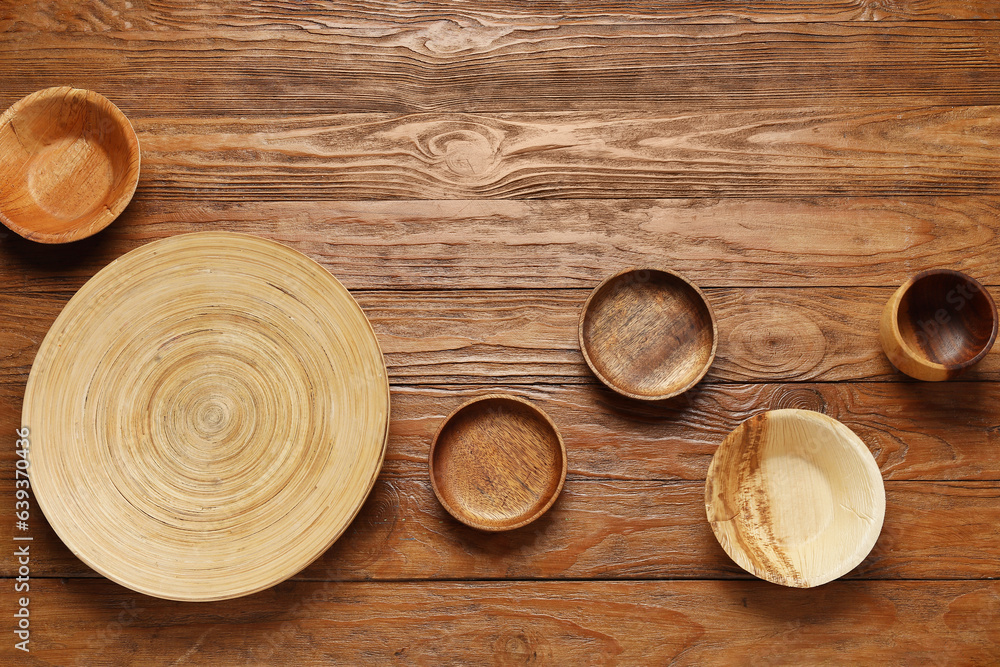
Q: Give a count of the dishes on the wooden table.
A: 6